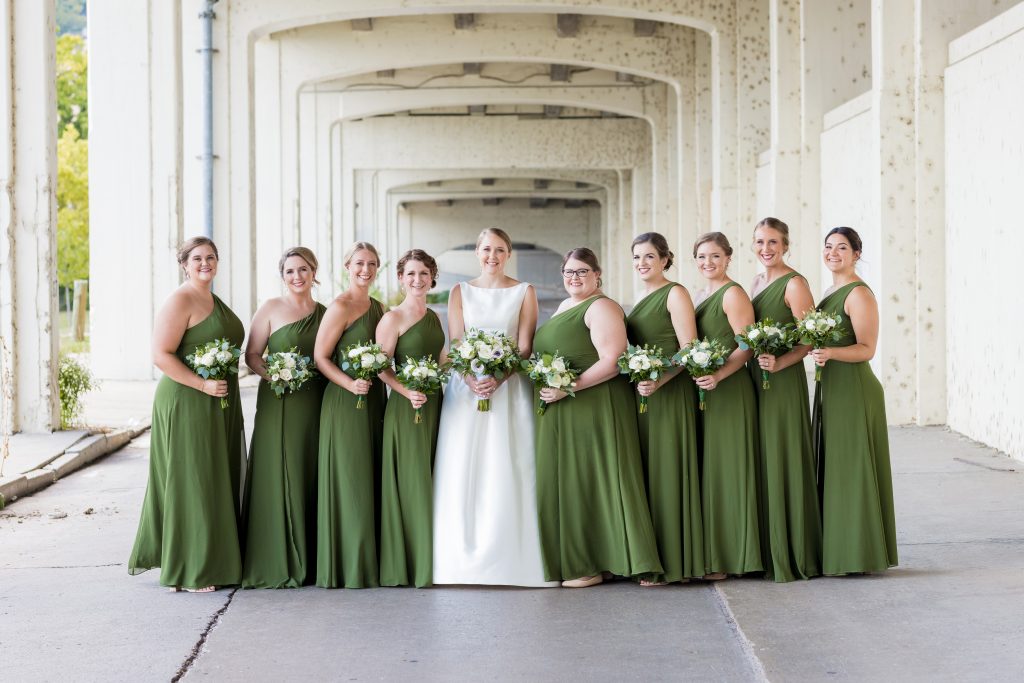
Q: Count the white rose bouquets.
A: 10